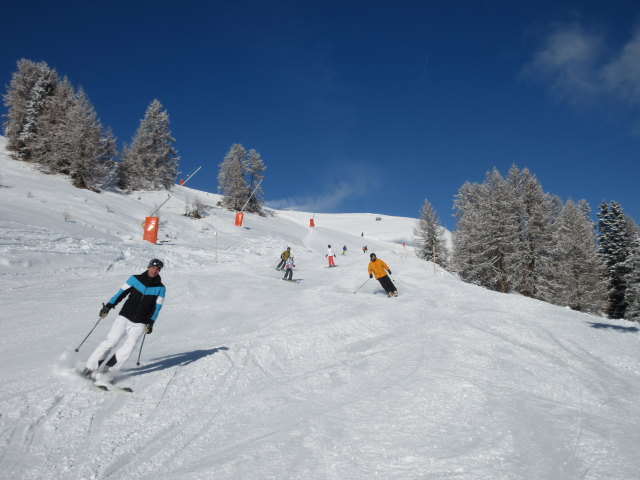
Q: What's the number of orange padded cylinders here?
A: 4